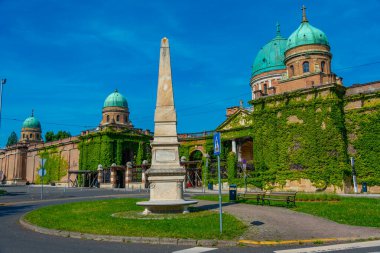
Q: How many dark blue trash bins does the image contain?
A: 3